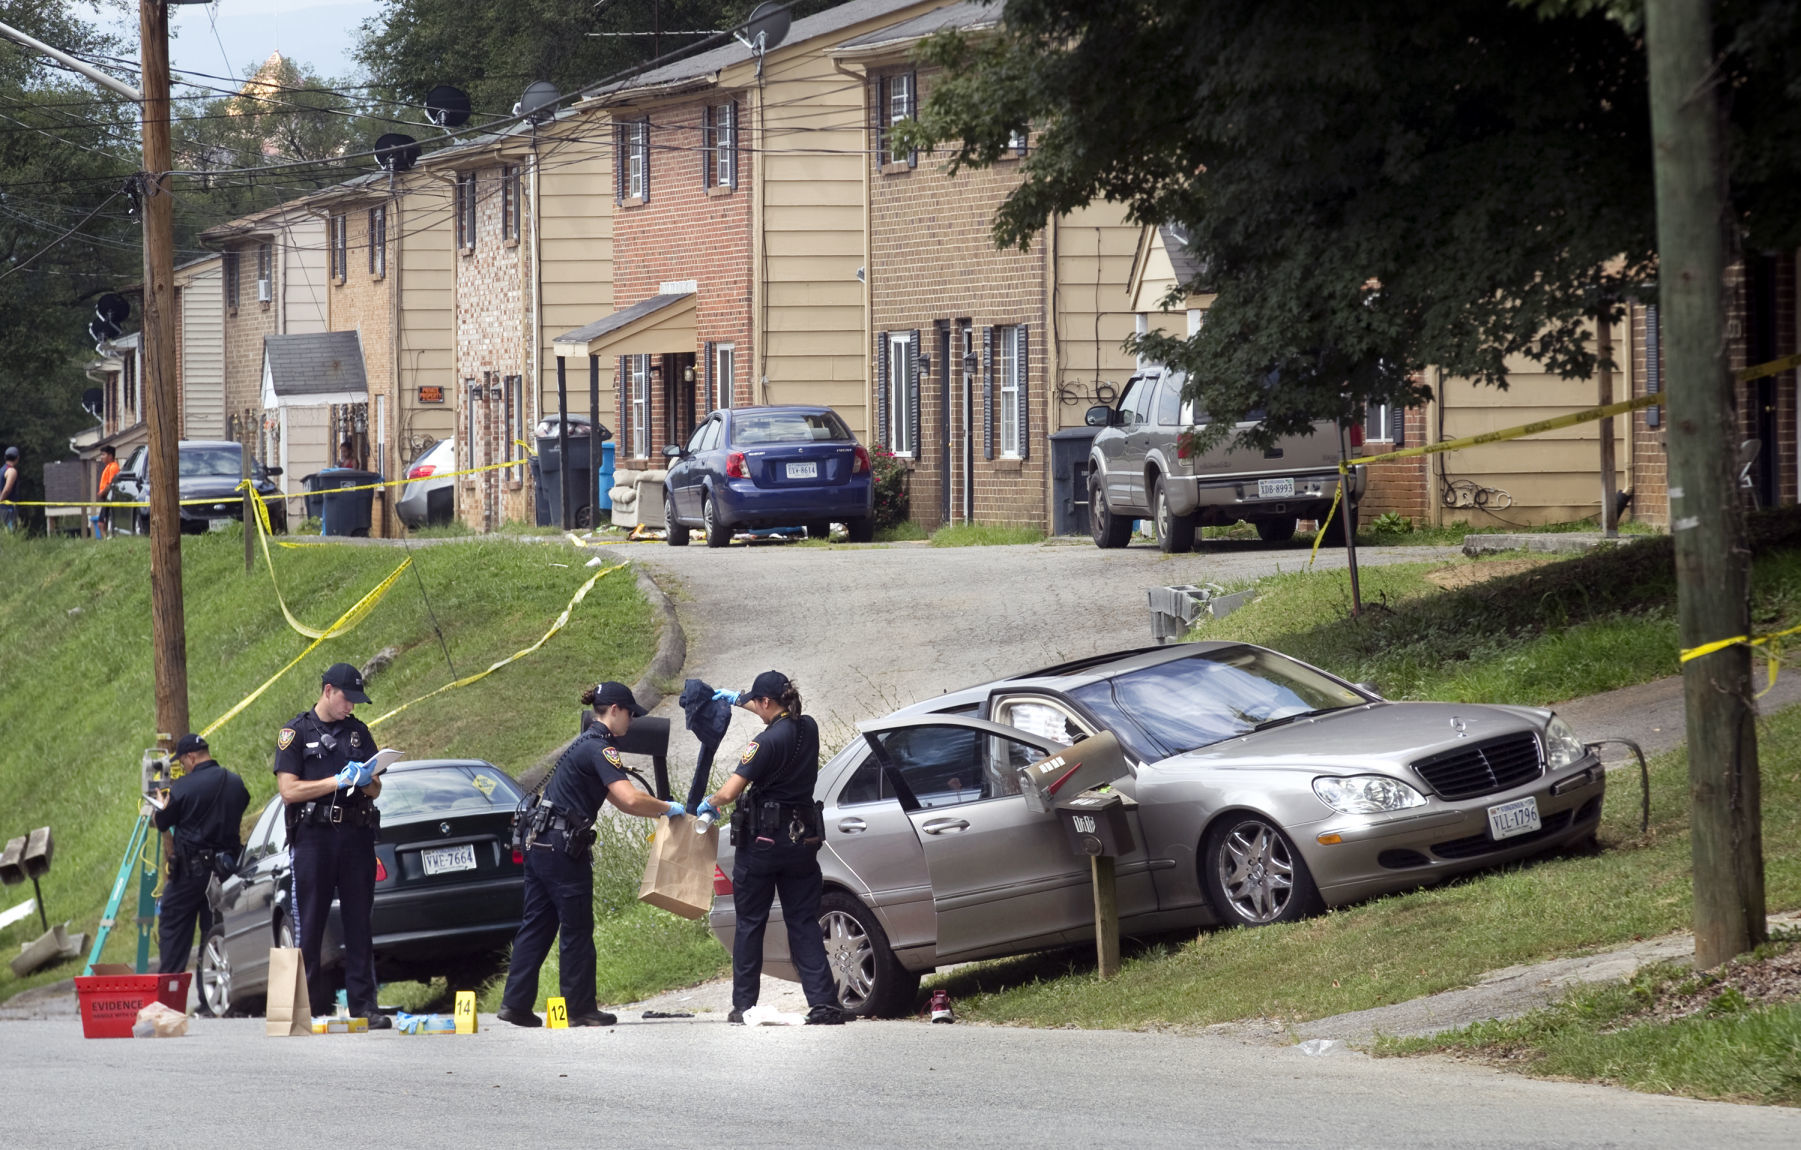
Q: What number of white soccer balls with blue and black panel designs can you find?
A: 0